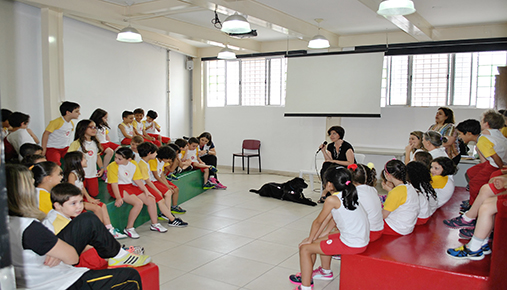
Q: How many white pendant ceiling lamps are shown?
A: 5